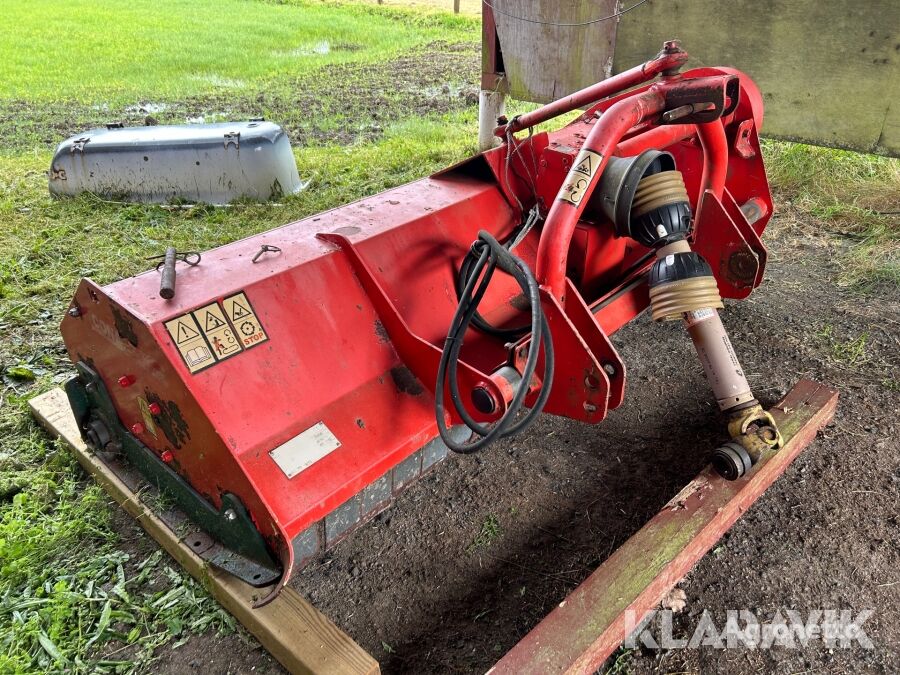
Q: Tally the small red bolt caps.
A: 4